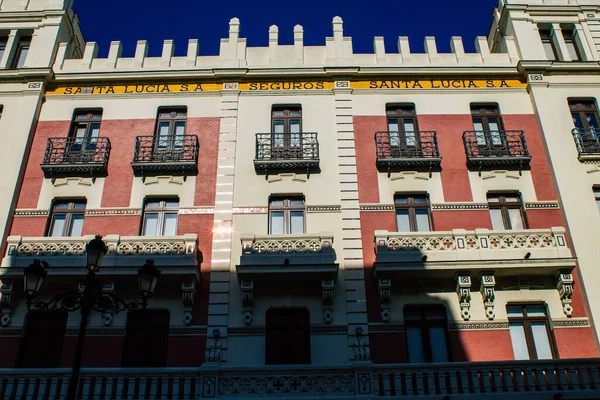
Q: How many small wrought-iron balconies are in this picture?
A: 6